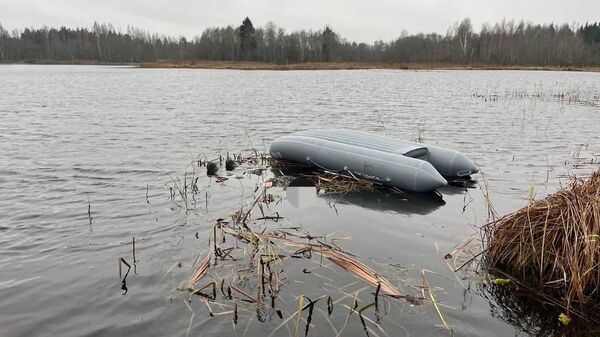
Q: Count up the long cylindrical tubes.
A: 2